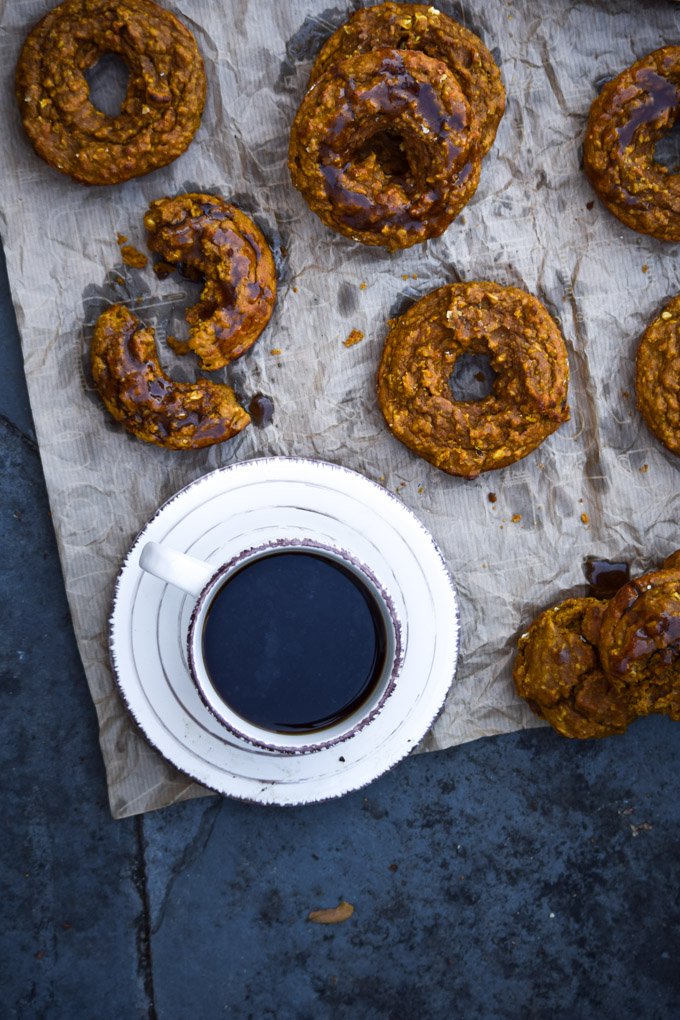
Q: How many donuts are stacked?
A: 2